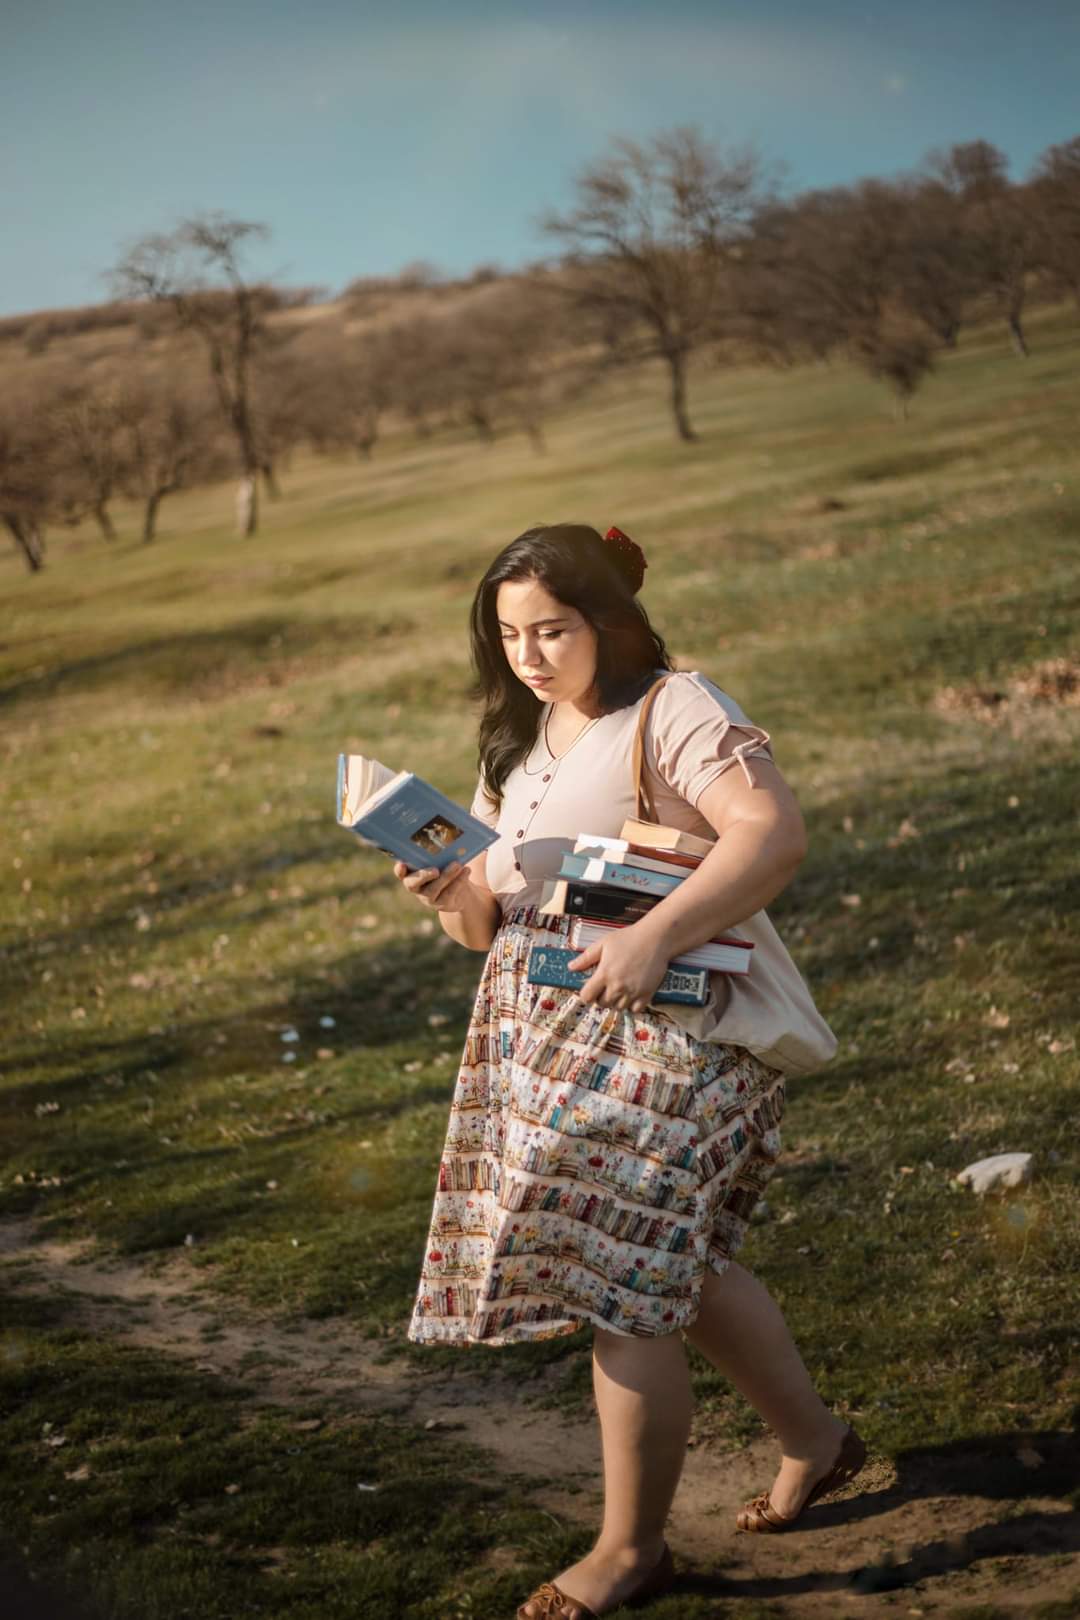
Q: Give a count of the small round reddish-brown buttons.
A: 4